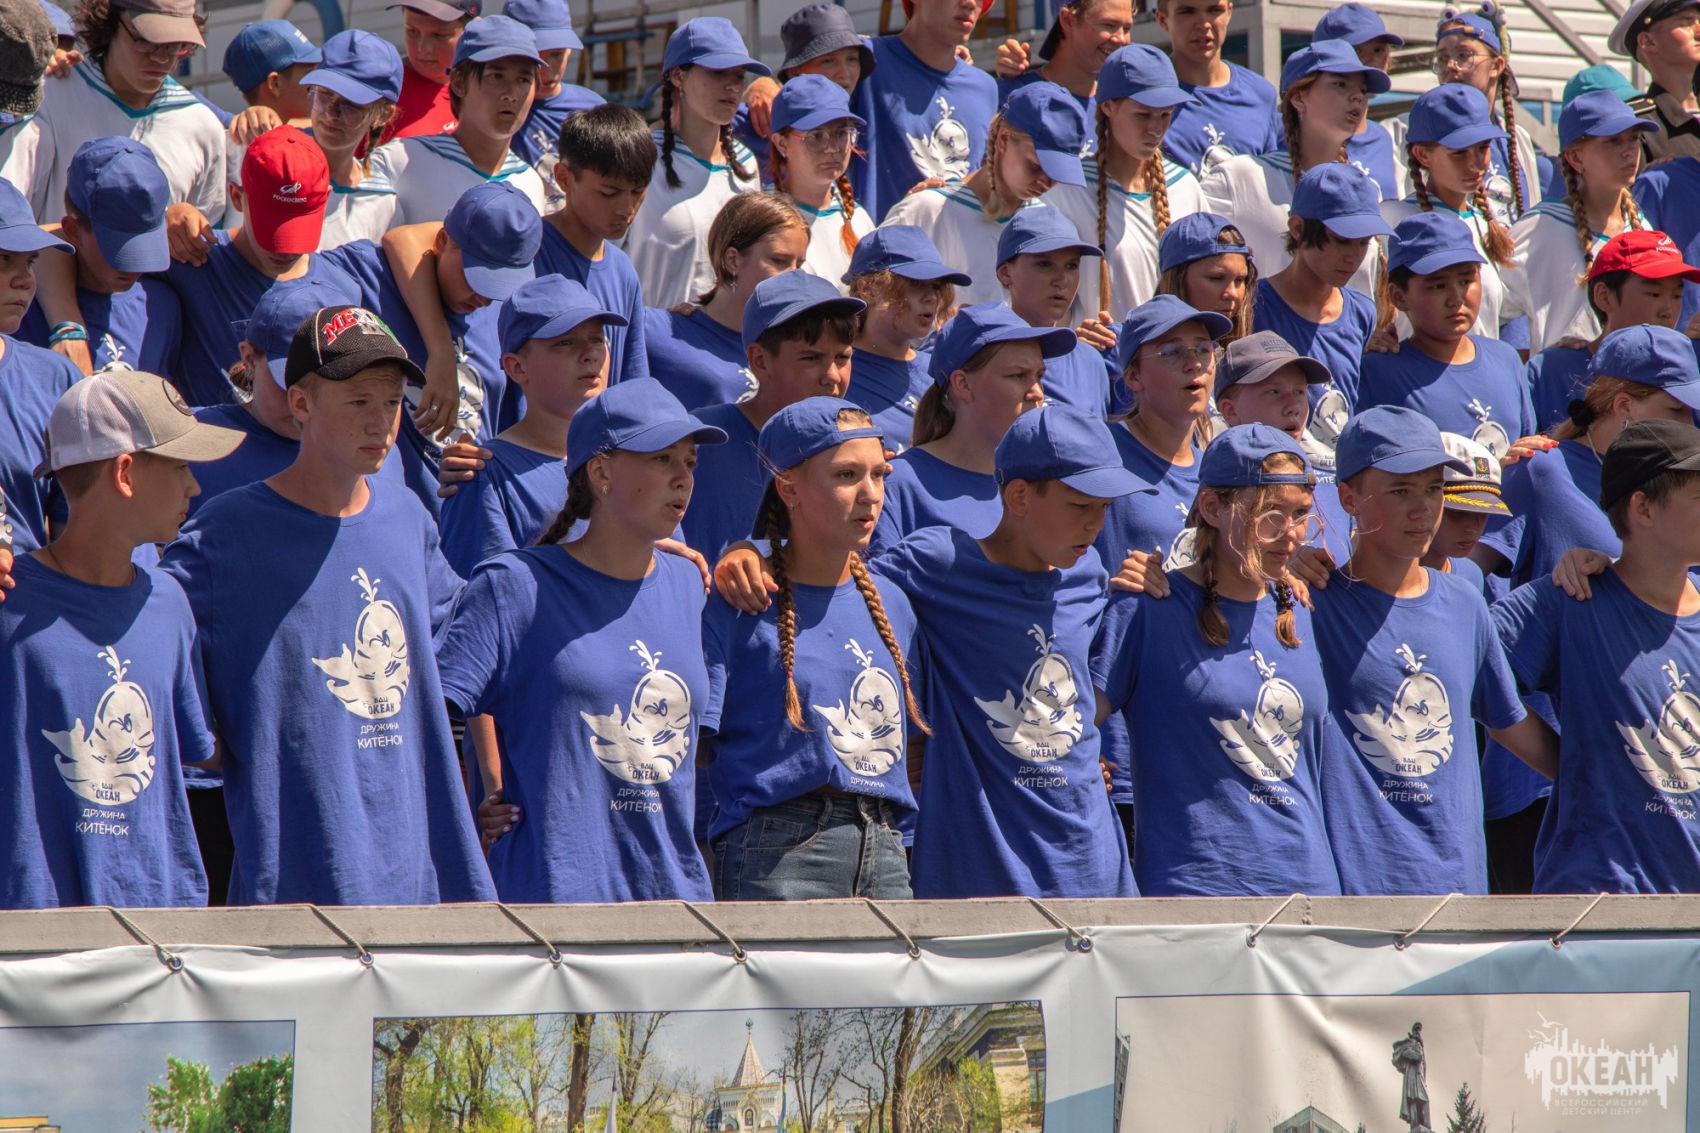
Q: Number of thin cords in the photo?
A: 9